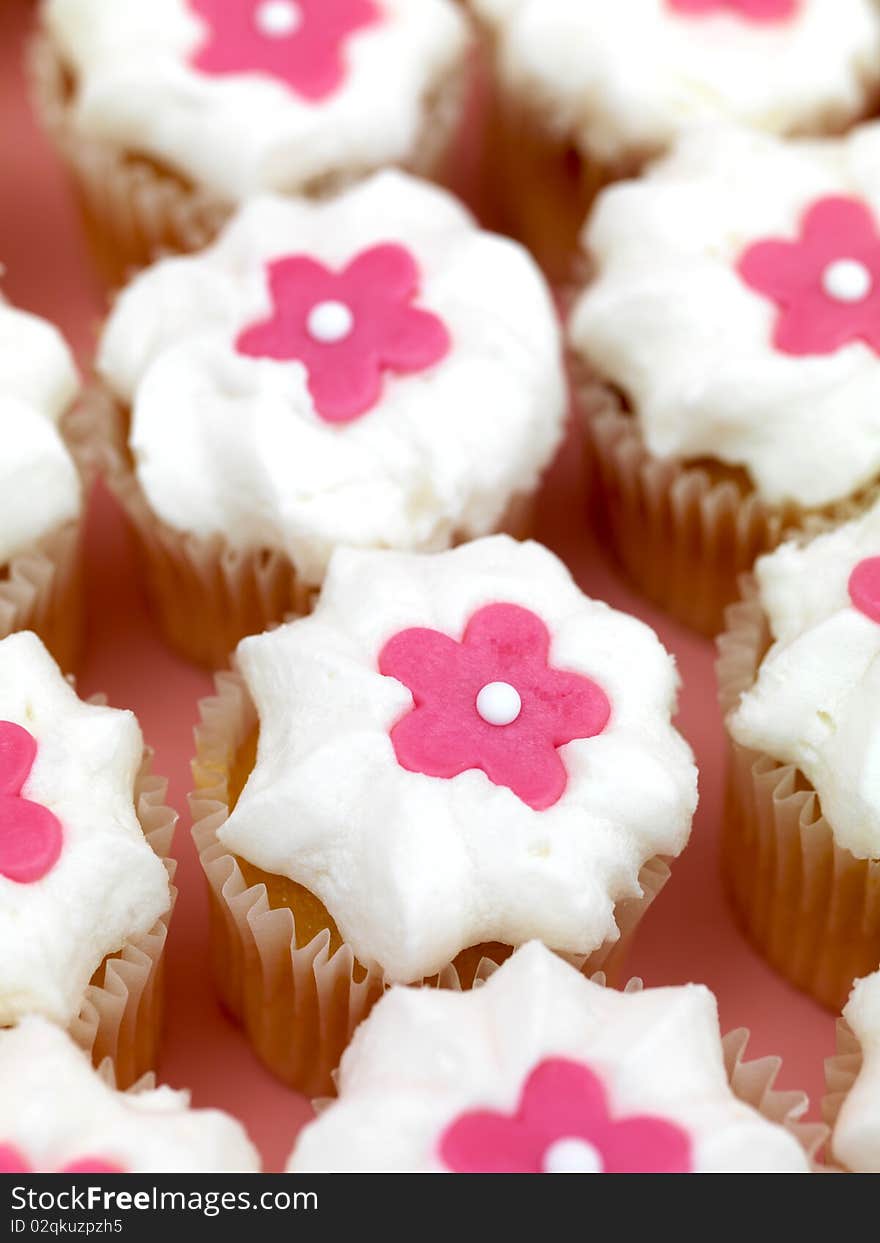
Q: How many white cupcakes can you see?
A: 11